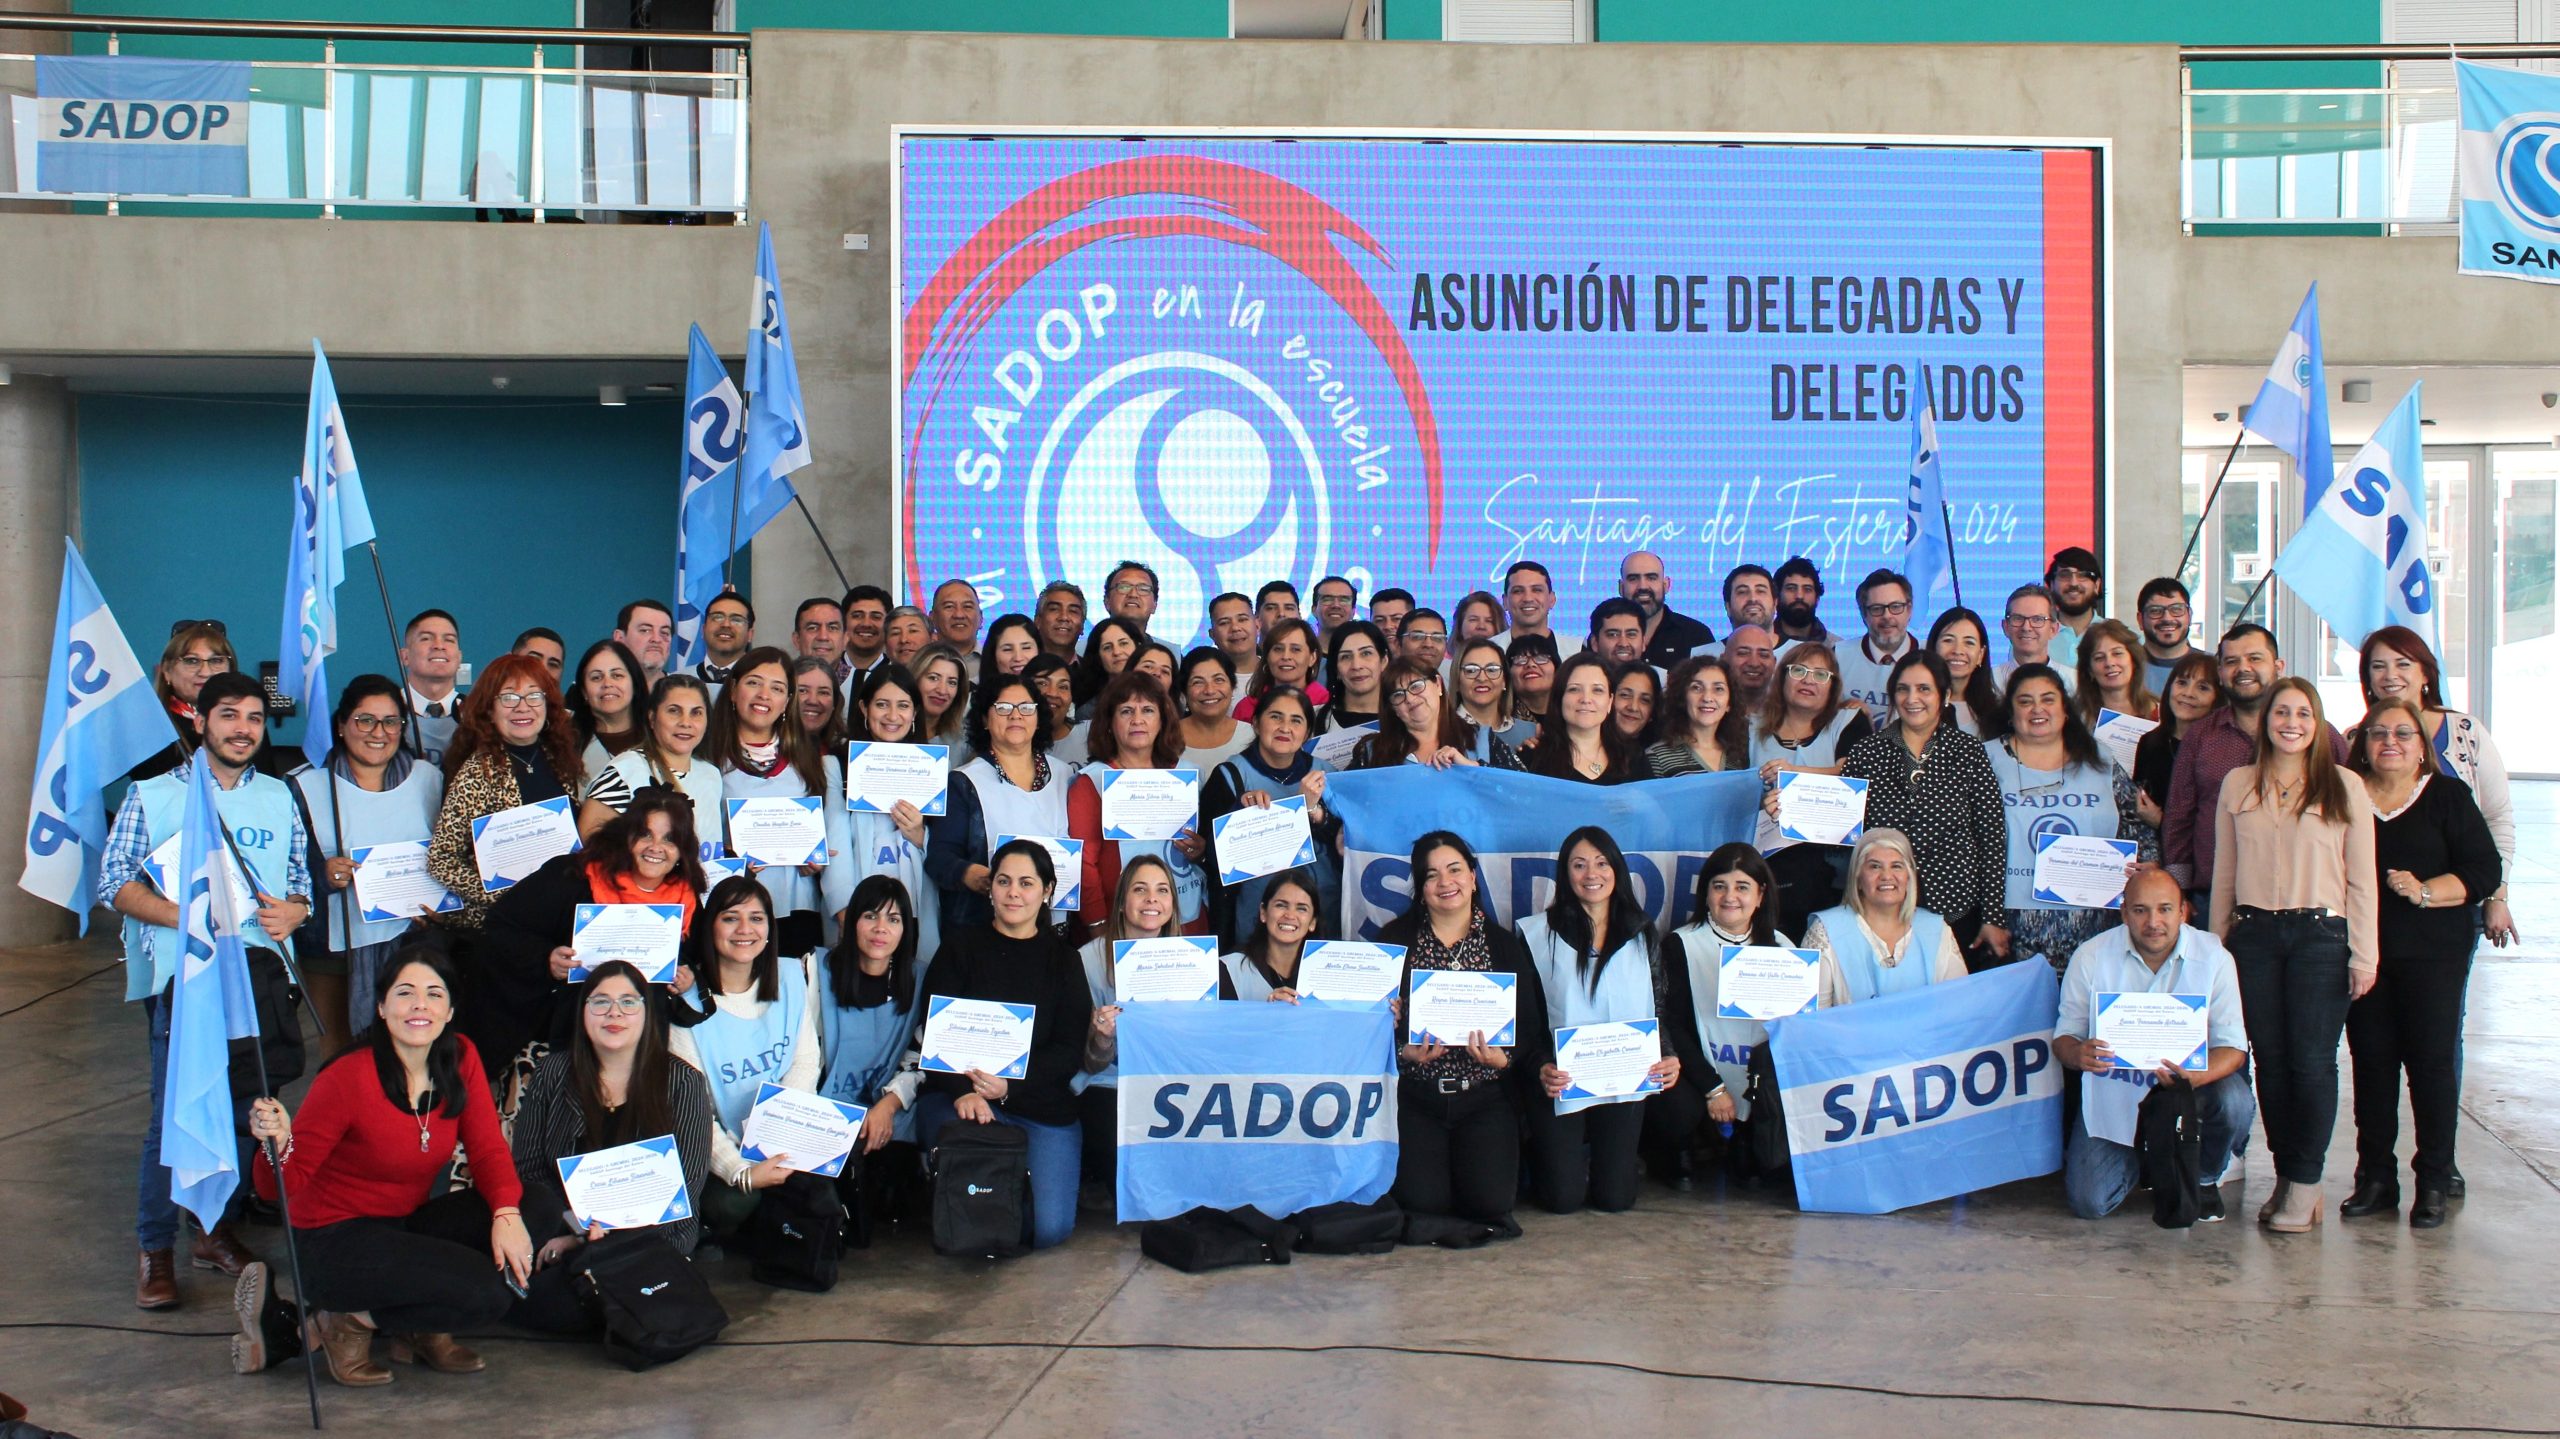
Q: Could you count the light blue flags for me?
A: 14